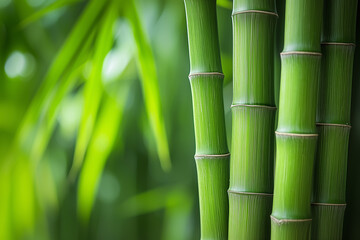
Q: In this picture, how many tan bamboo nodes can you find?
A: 11